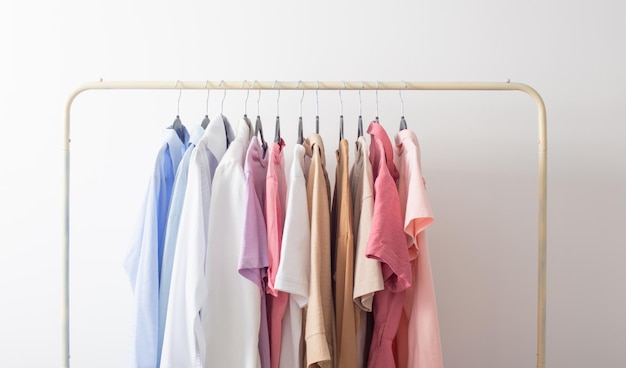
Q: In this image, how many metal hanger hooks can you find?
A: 12